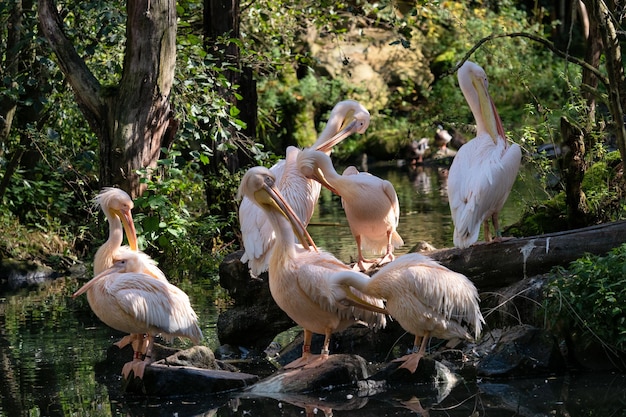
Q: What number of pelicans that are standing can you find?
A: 7